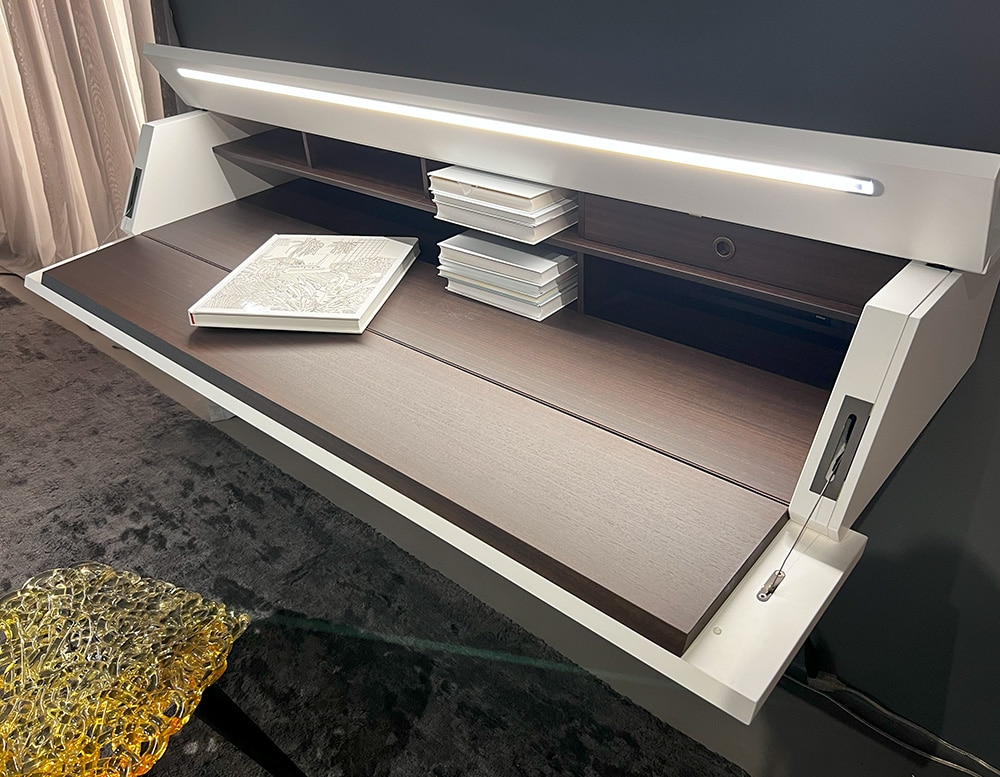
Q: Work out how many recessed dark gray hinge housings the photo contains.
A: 2